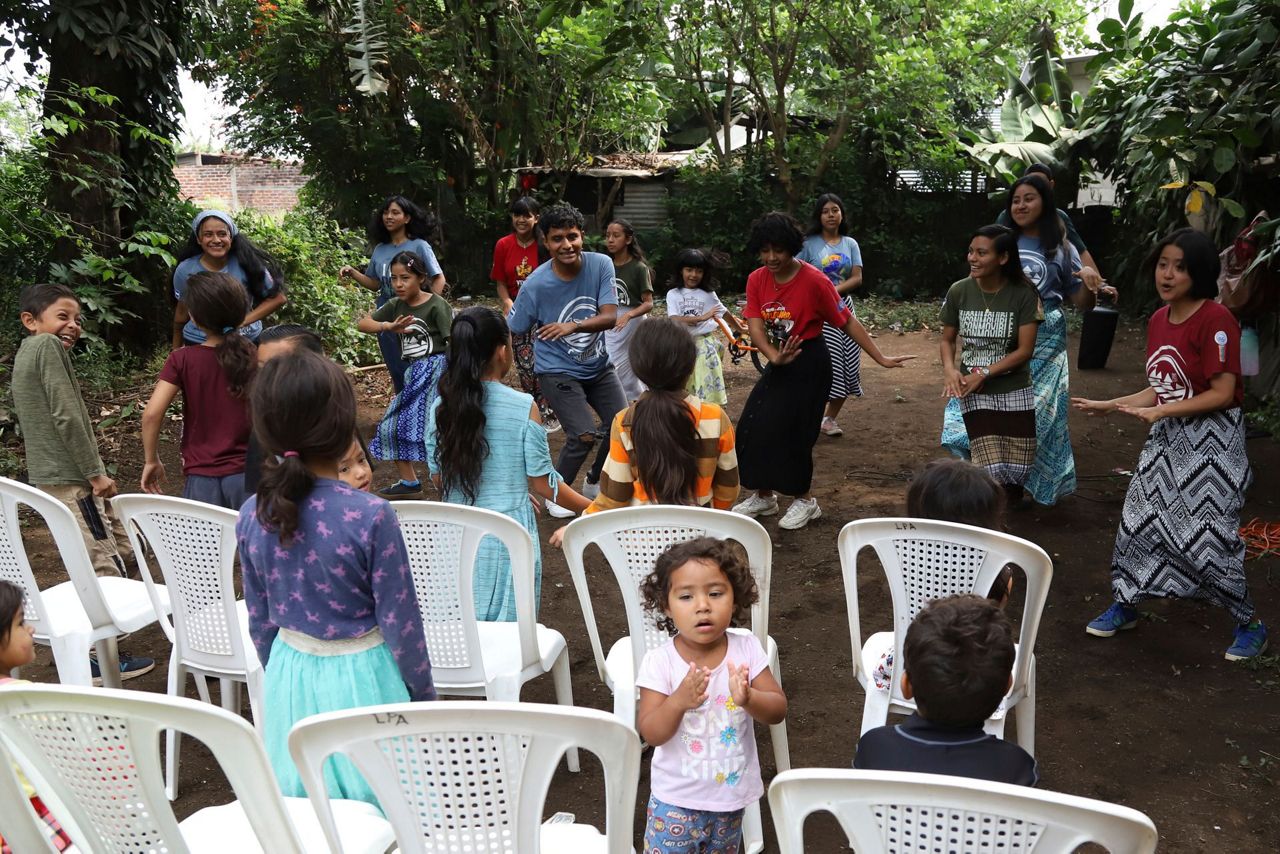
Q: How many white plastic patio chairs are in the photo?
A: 8